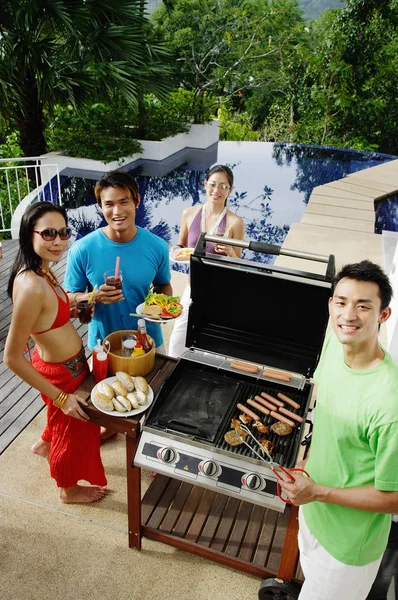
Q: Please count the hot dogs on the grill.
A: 11